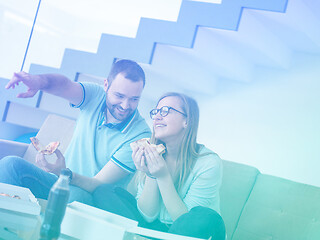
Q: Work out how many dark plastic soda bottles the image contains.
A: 1